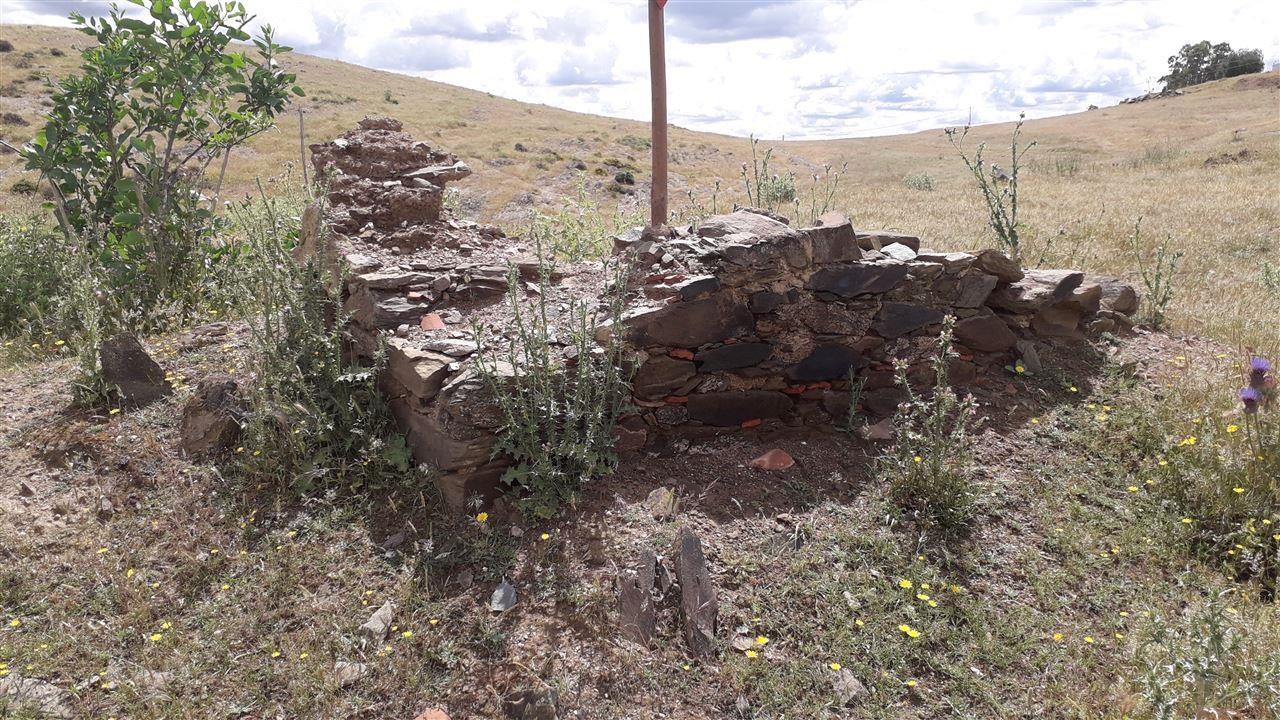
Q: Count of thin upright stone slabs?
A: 2